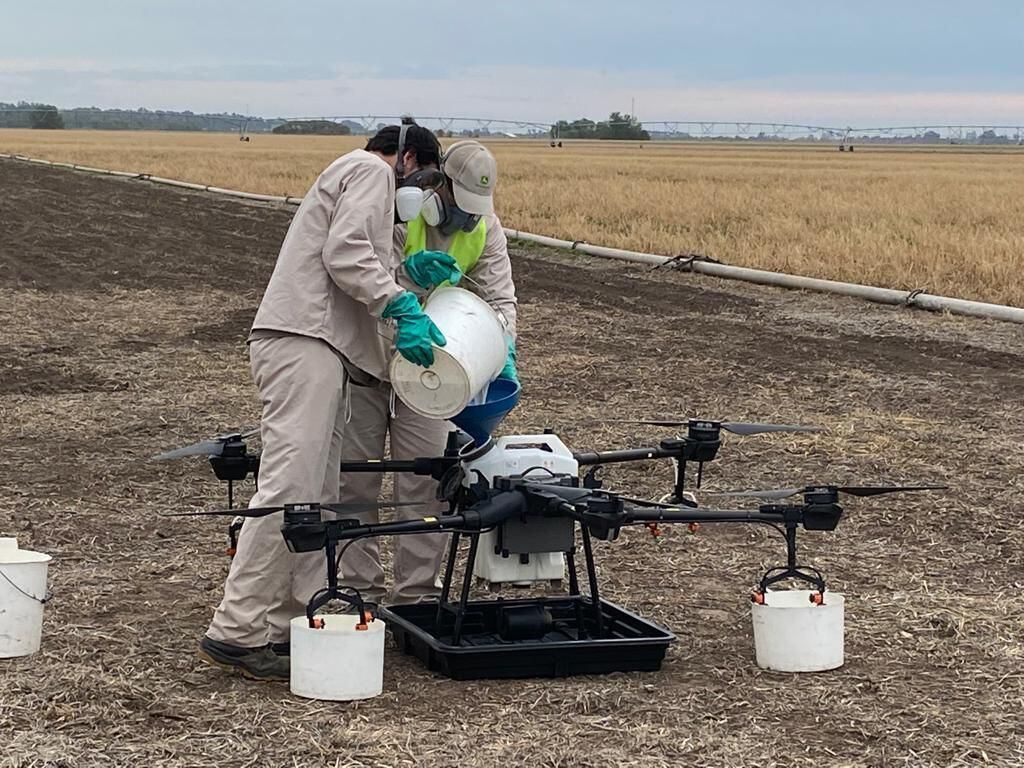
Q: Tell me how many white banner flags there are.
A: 0